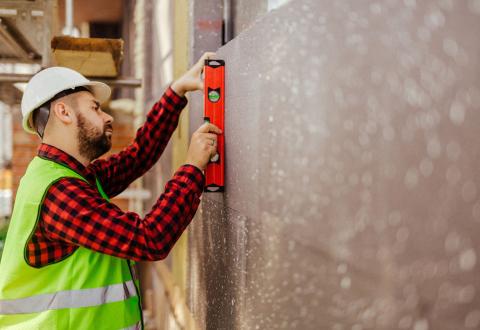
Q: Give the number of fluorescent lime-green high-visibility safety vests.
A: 1